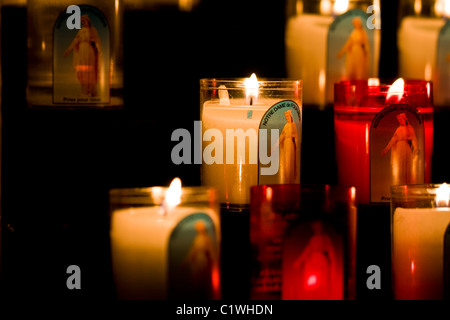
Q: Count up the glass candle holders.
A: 8